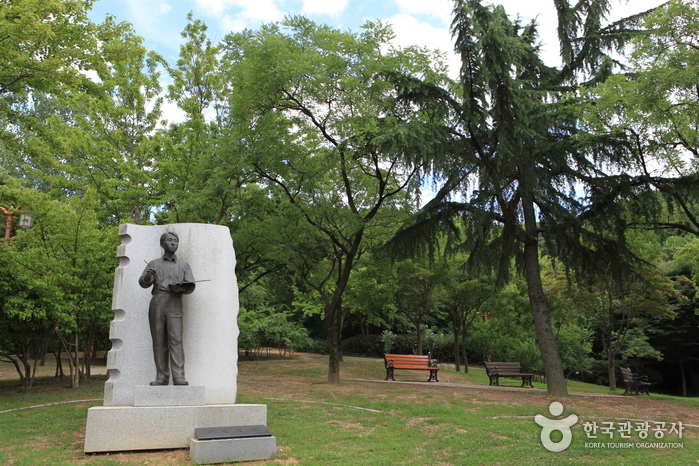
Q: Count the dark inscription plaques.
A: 1